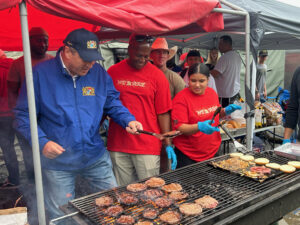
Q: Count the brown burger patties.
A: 15